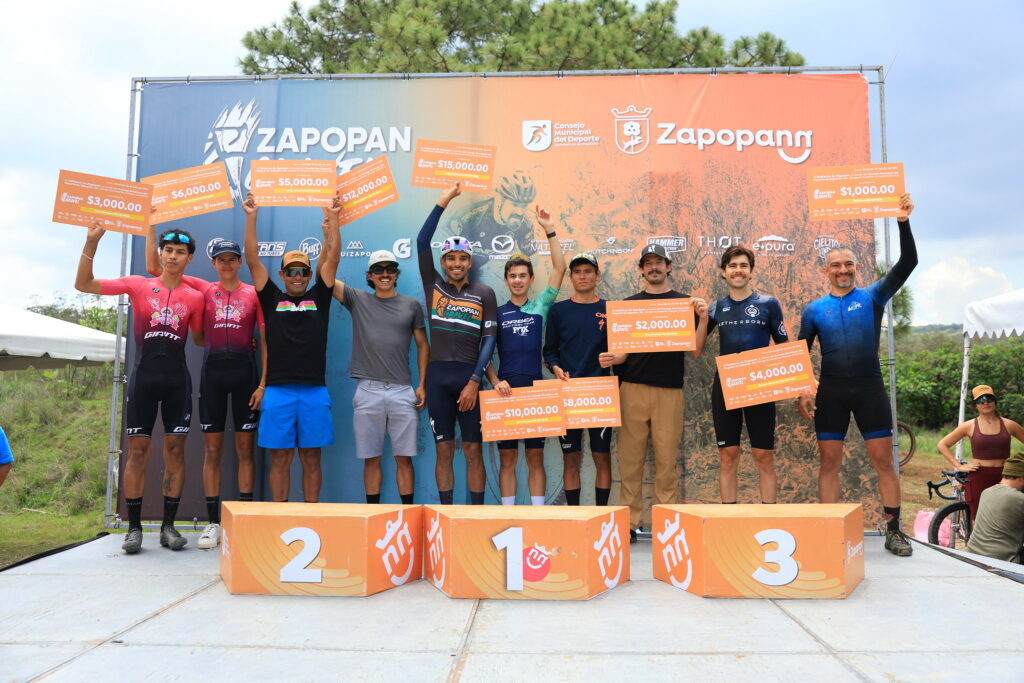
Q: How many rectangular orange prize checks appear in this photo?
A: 10